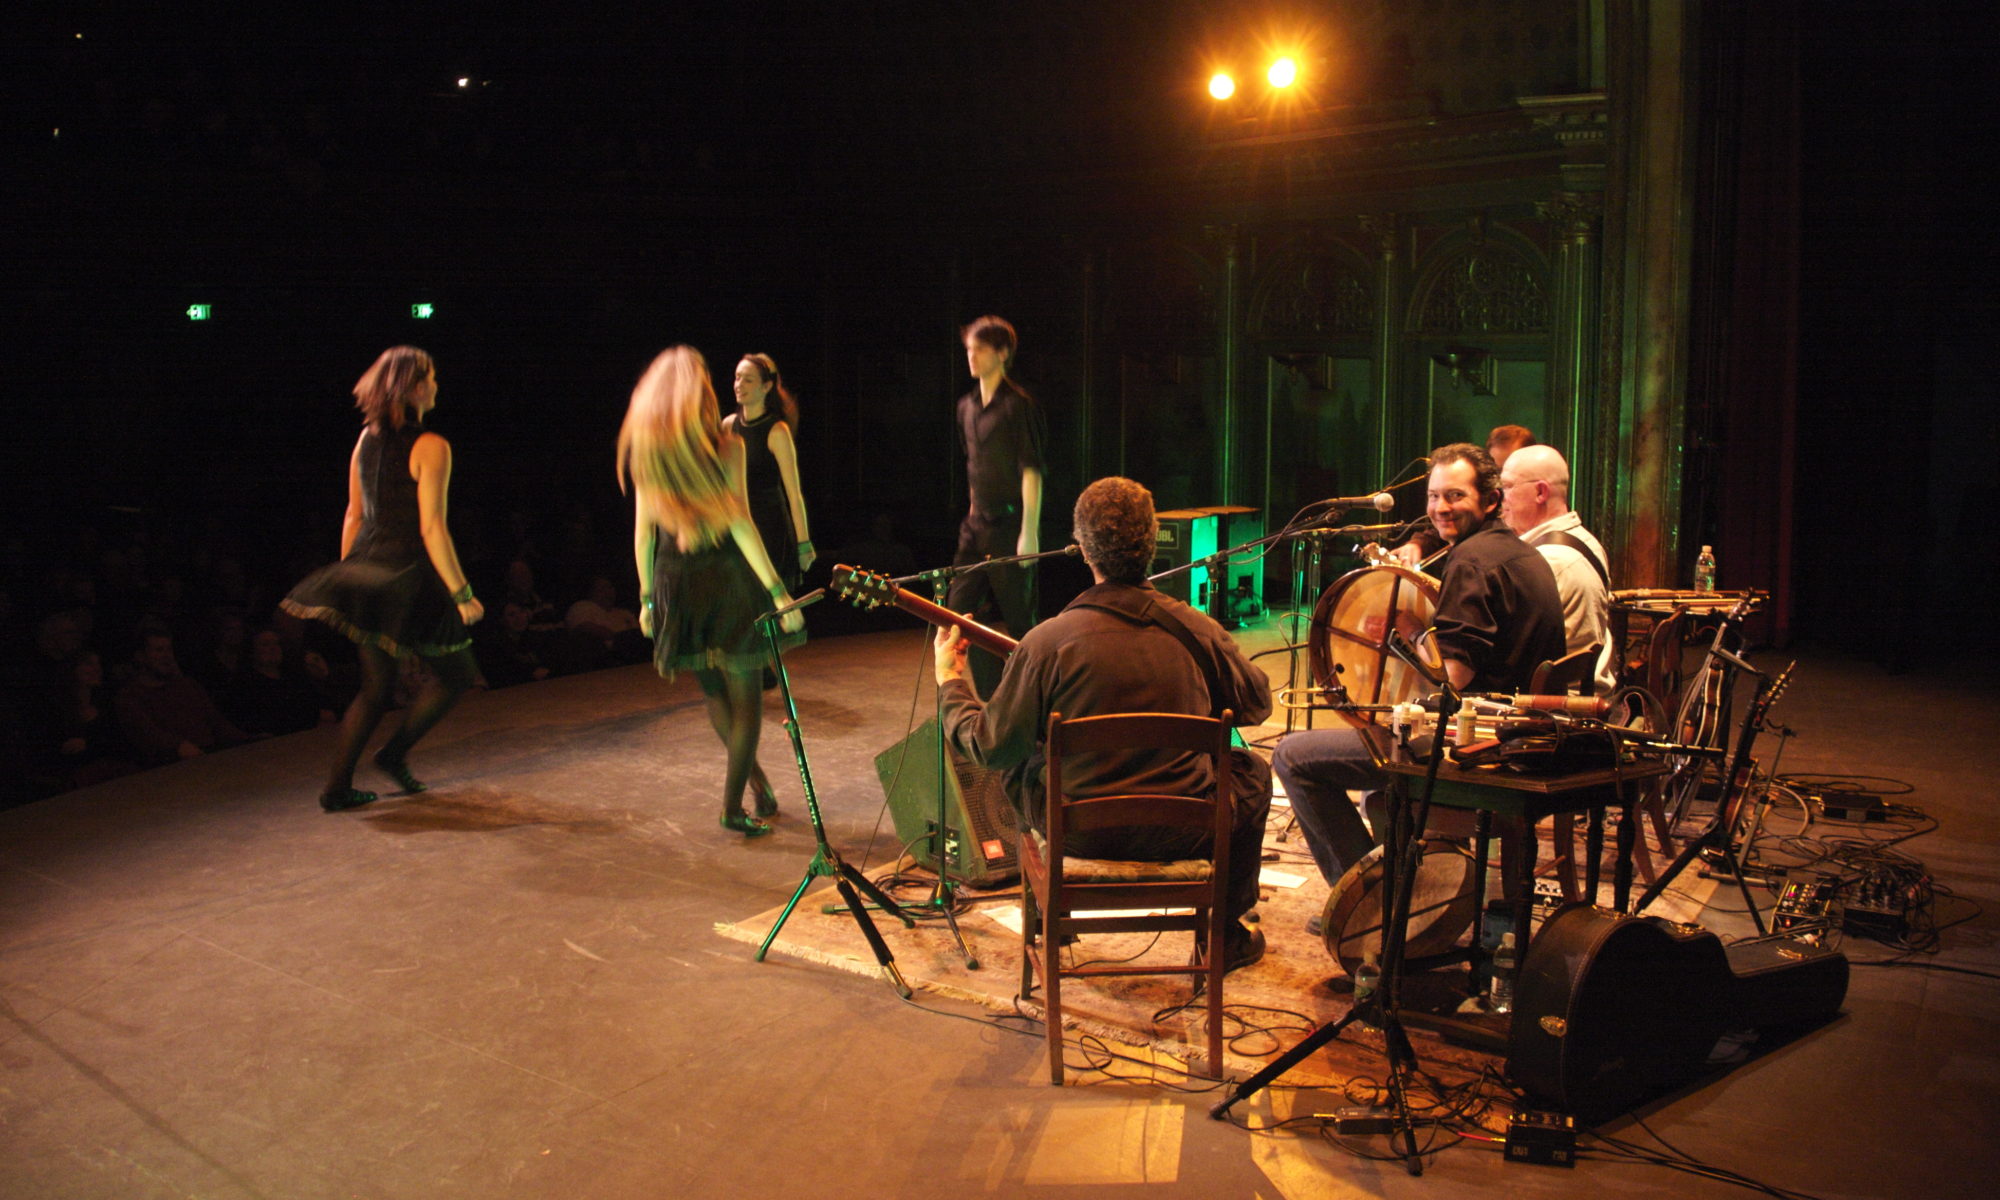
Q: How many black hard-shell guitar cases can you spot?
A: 1